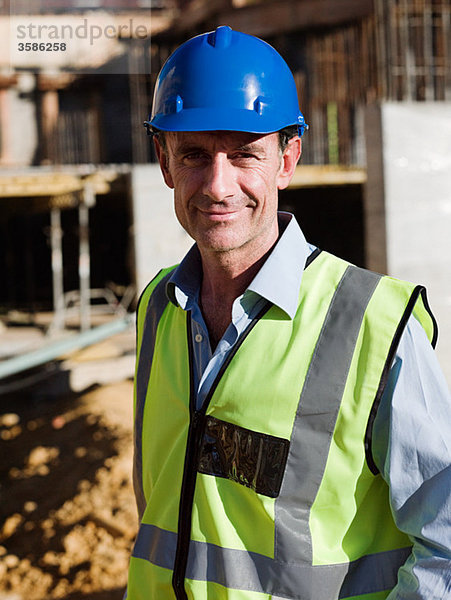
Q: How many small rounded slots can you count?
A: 2